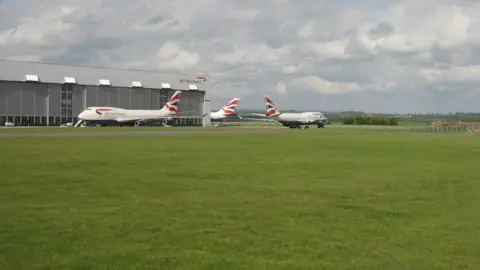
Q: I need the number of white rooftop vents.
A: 6